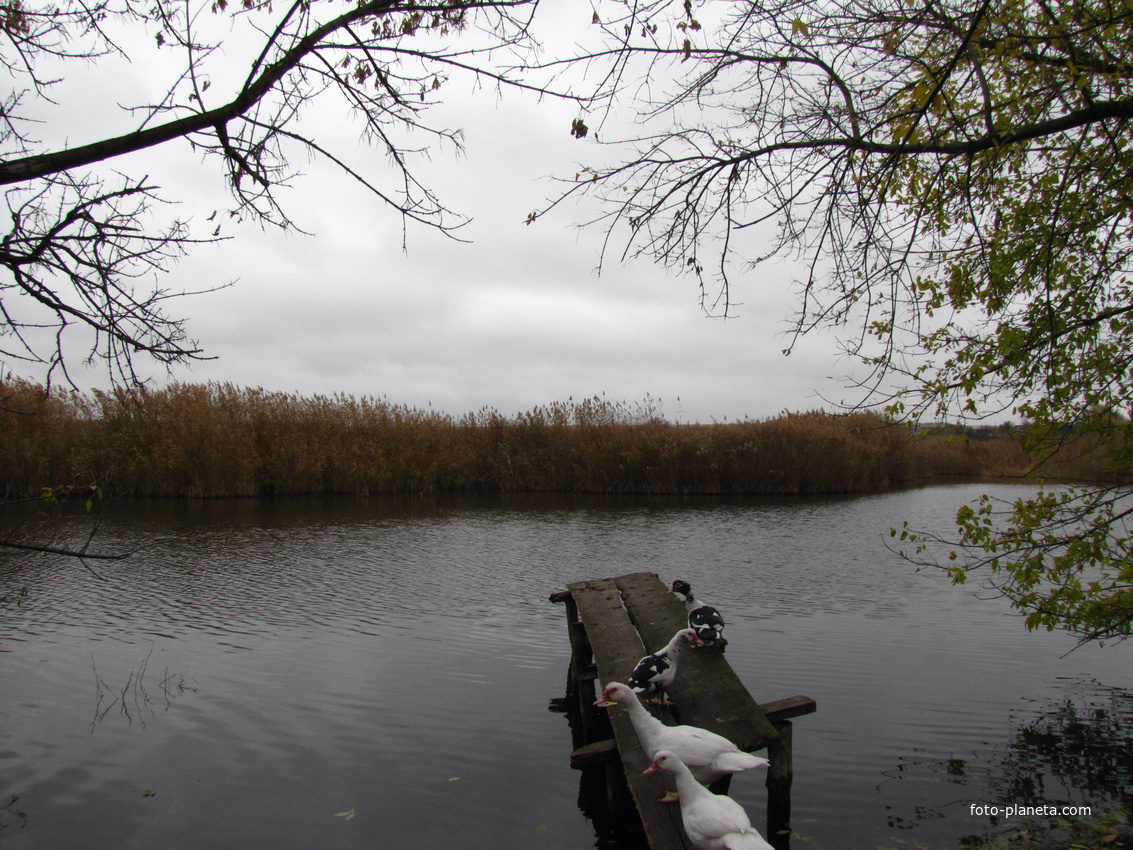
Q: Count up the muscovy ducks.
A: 4